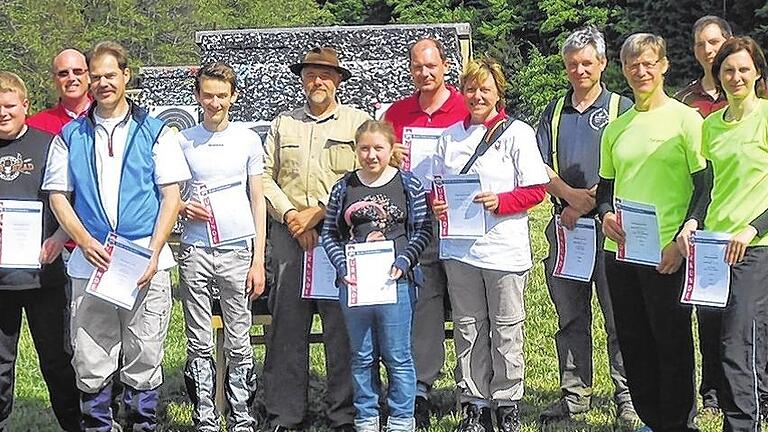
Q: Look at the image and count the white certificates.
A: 10